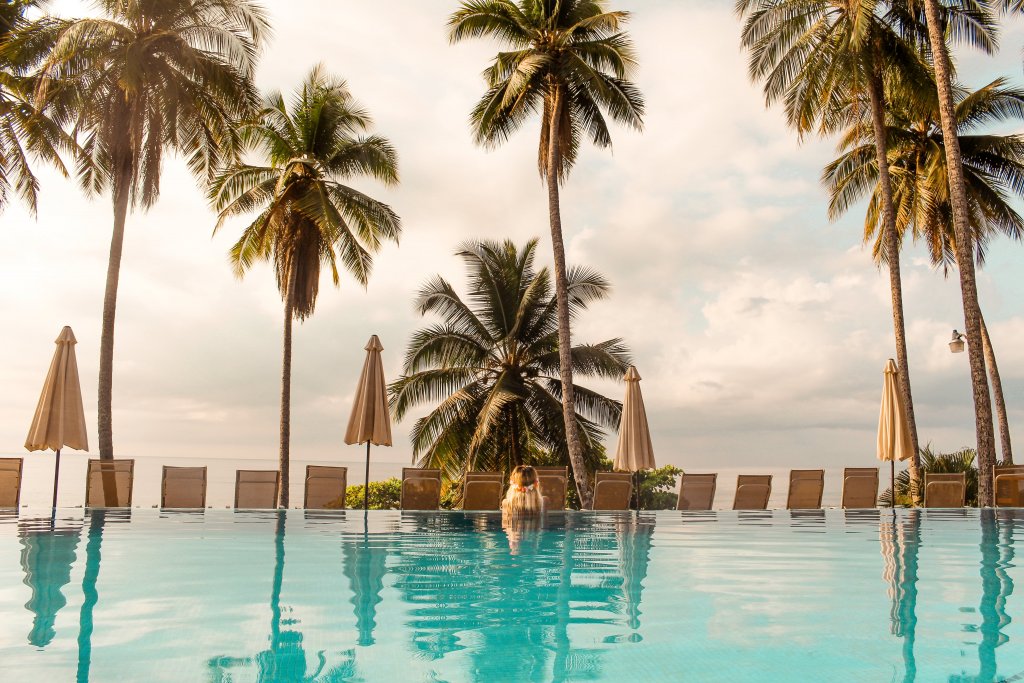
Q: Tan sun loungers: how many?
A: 15